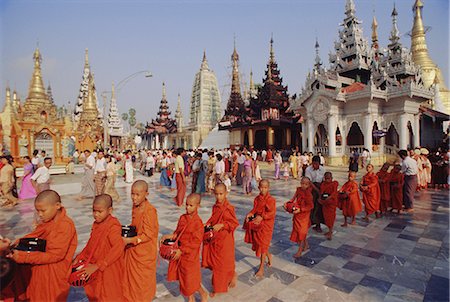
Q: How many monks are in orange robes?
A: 12